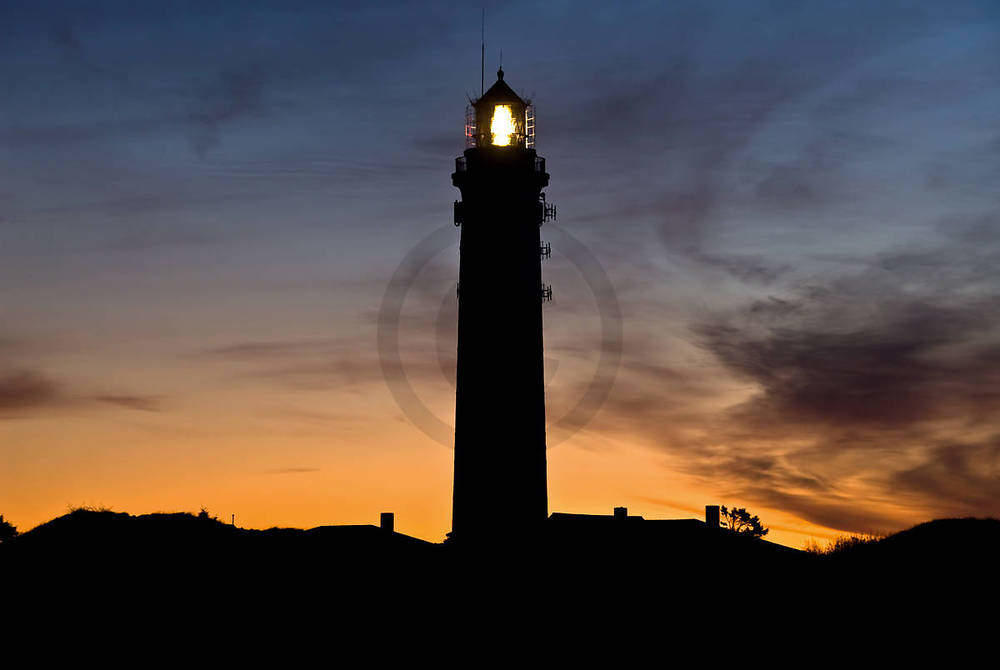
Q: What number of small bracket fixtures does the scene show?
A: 3